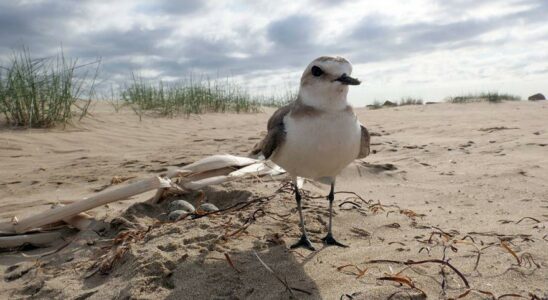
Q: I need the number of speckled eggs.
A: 3